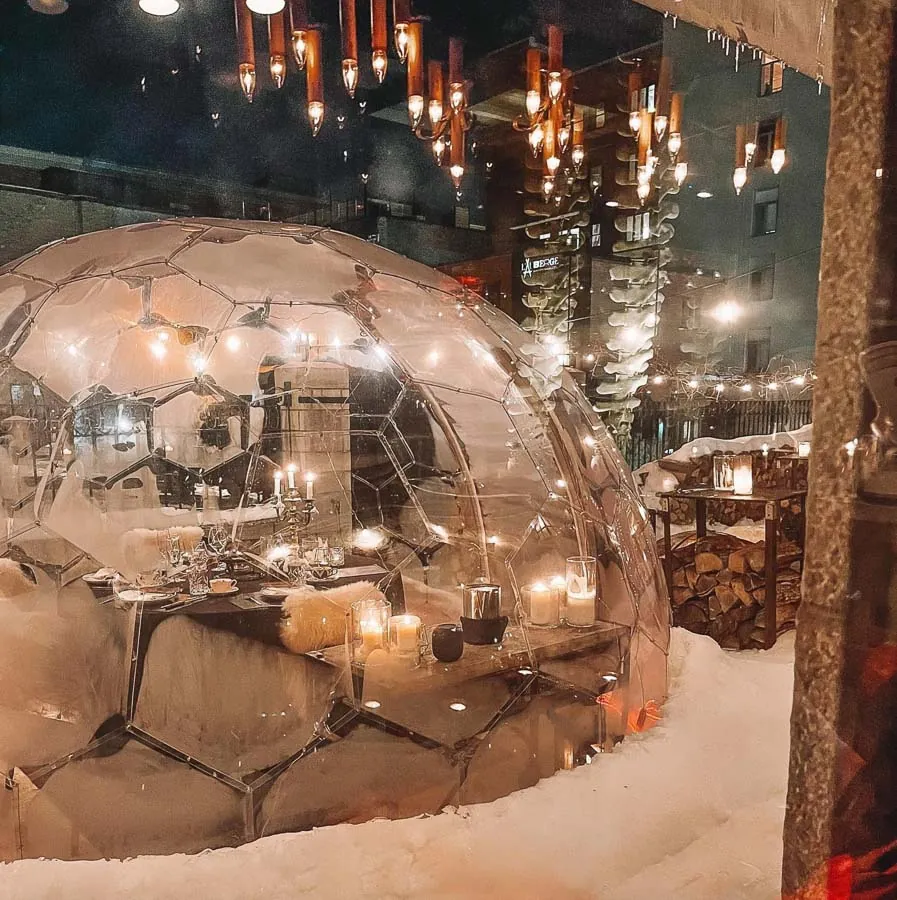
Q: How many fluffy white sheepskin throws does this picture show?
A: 3